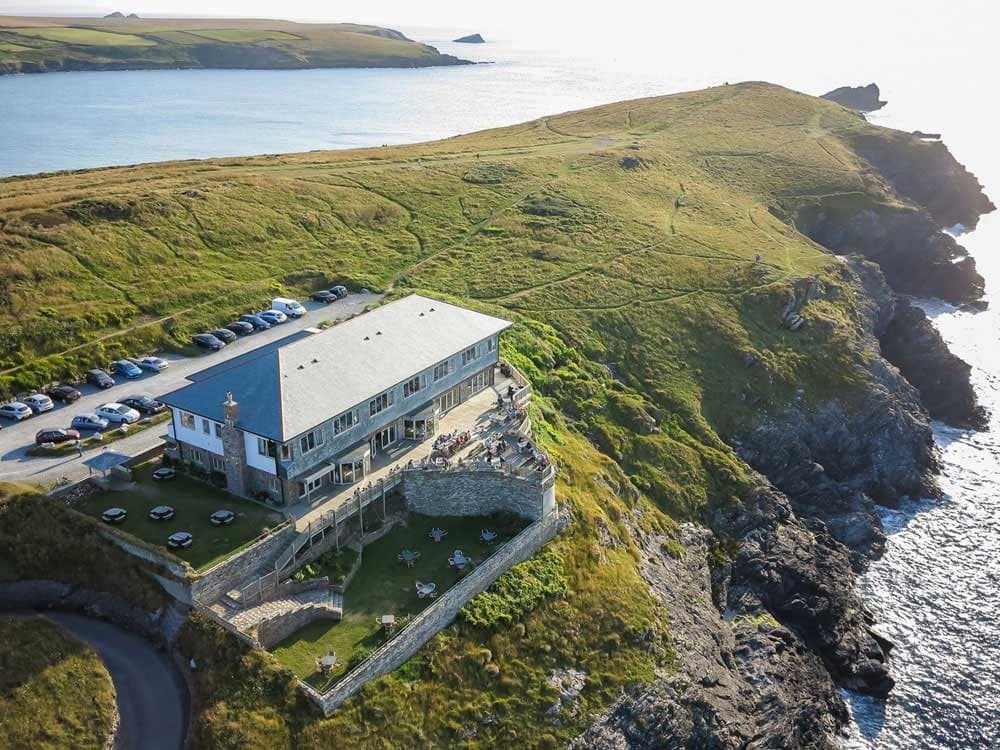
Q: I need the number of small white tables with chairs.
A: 7